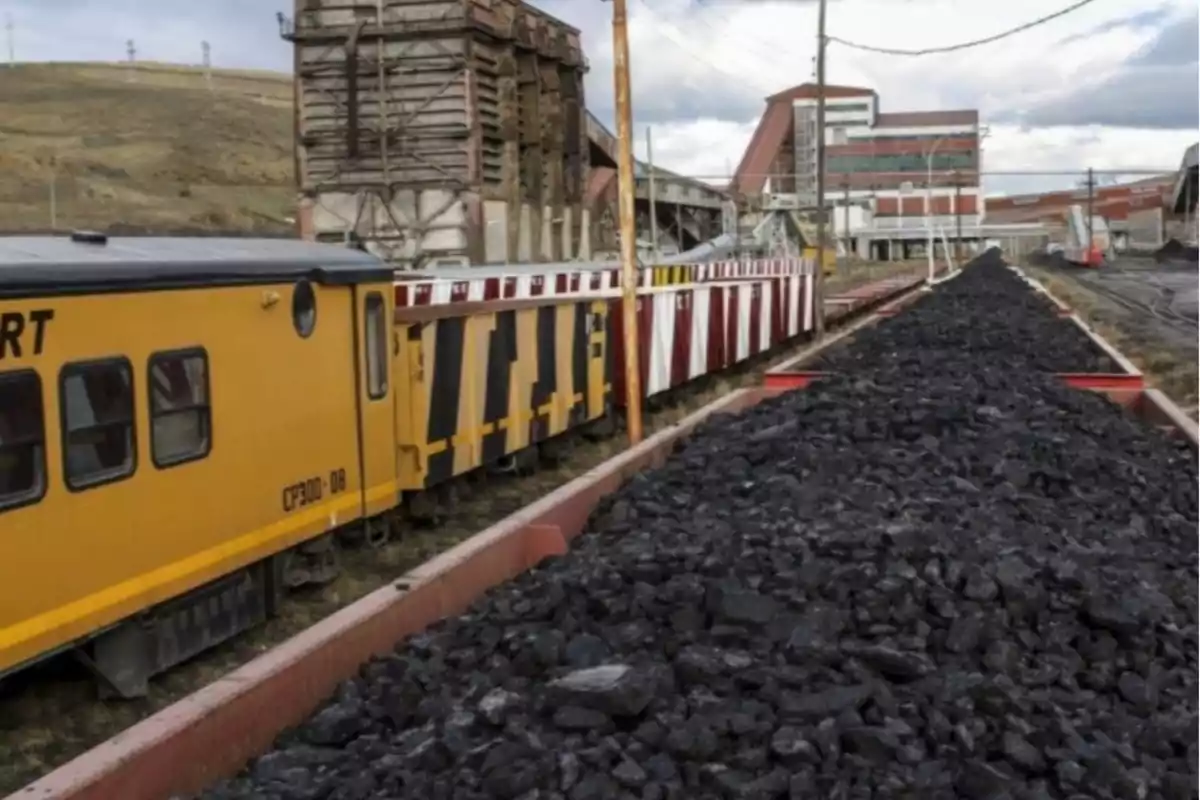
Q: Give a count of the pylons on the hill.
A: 3